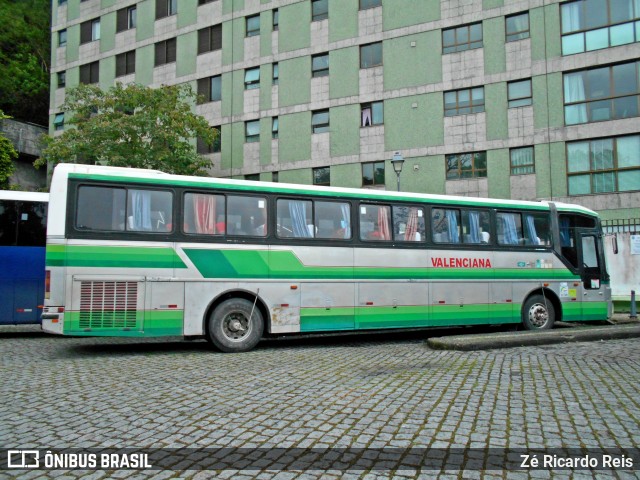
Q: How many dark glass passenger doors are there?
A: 1